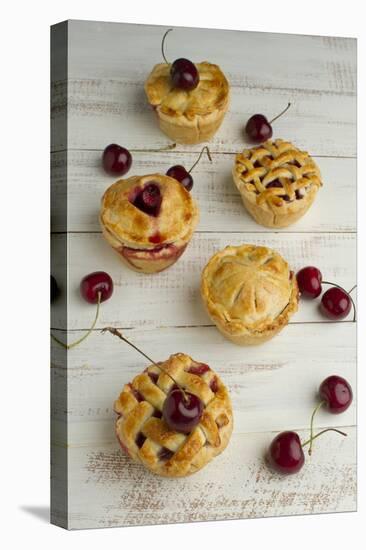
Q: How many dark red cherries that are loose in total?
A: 8